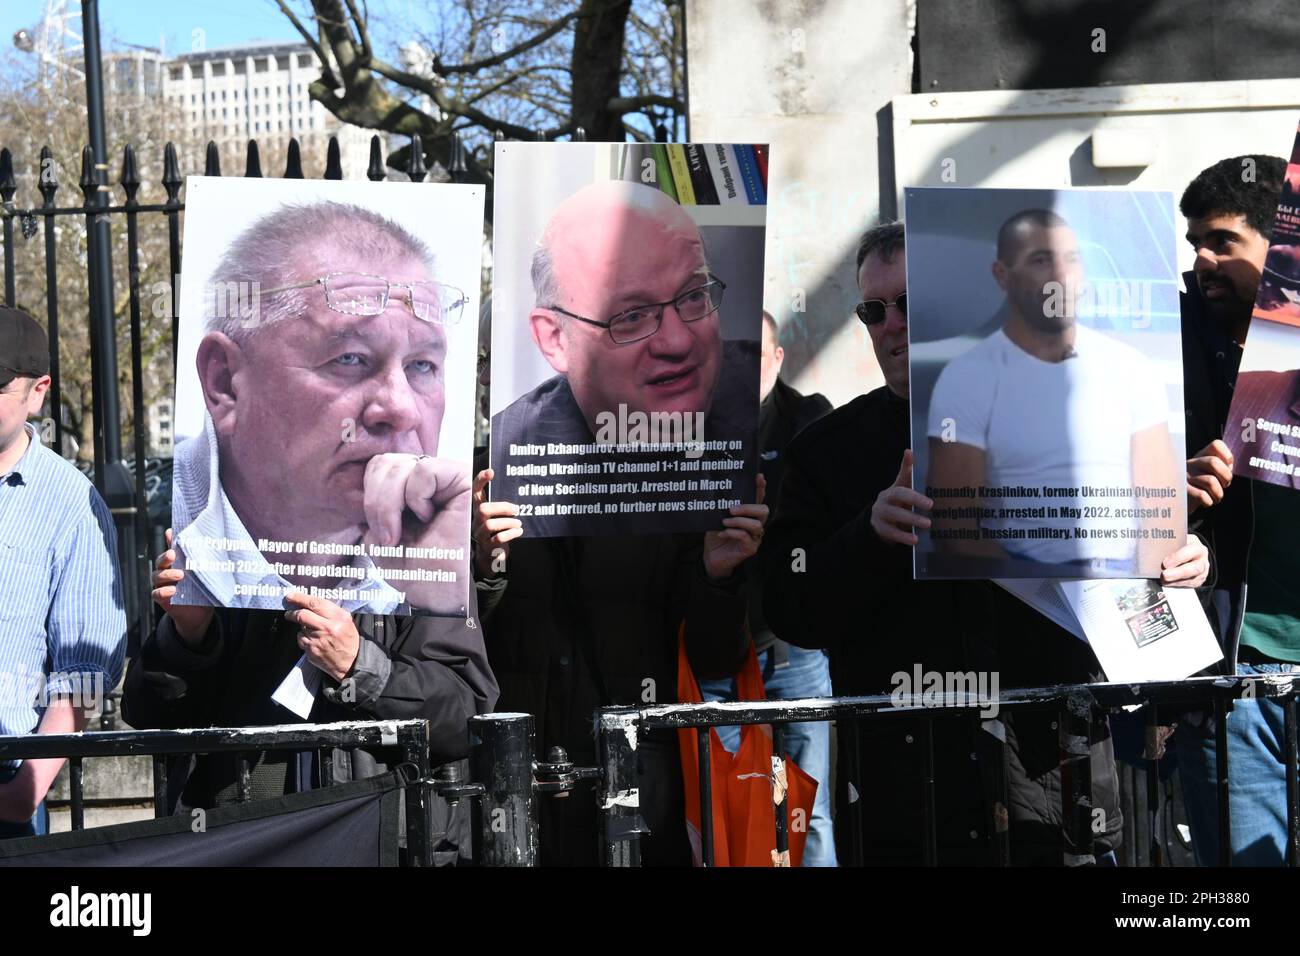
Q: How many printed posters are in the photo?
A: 4